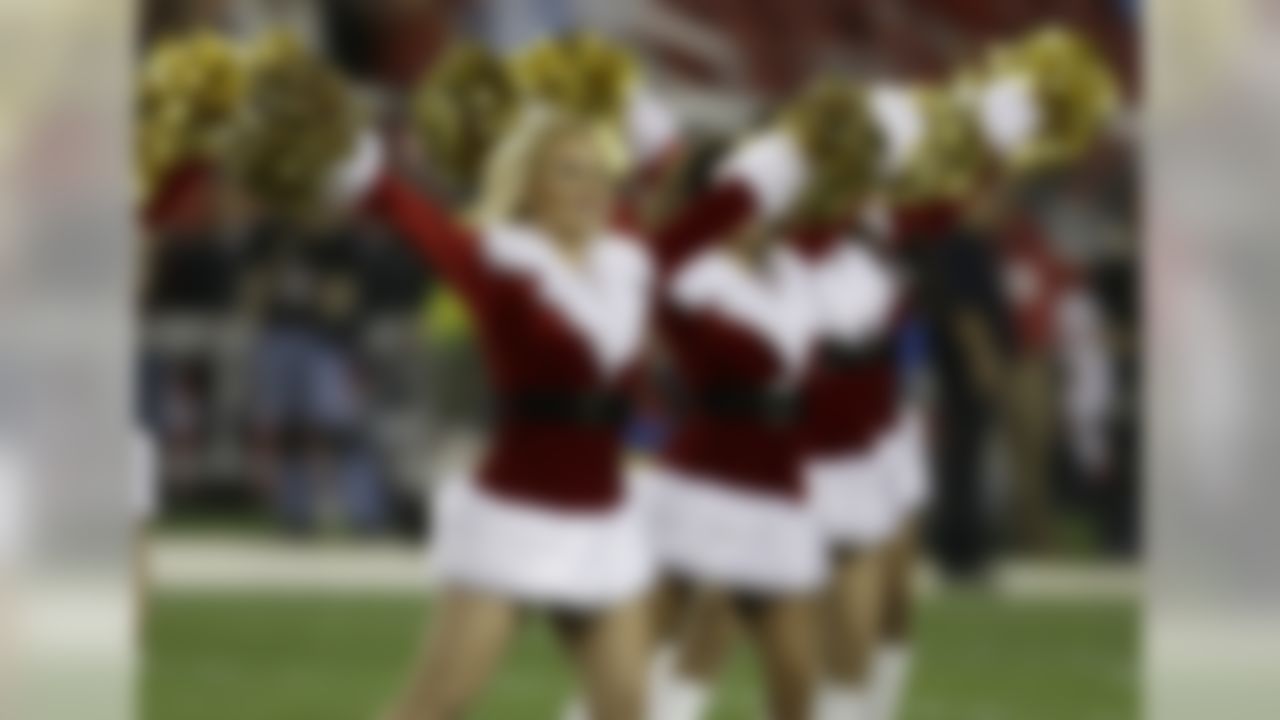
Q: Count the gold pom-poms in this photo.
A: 7